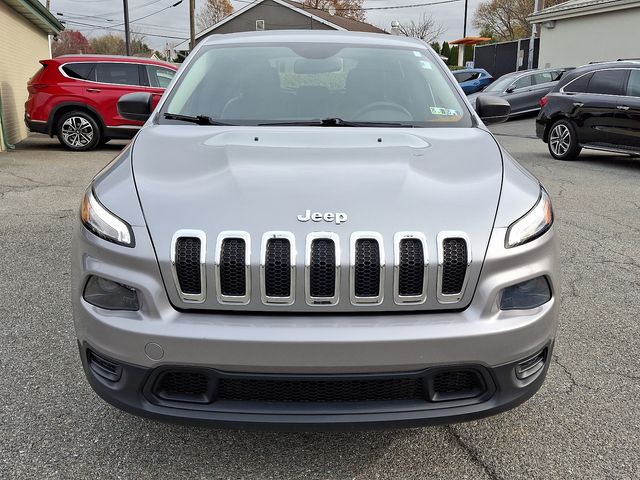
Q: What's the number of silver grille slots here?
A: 7